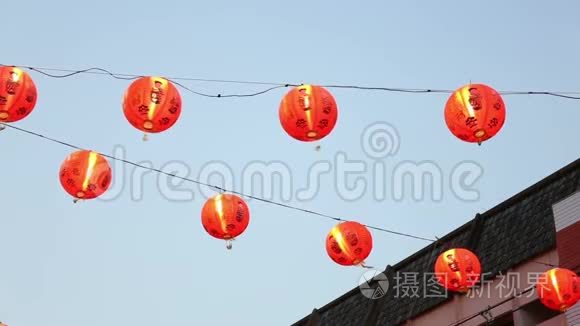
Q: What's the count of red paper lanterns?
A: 9